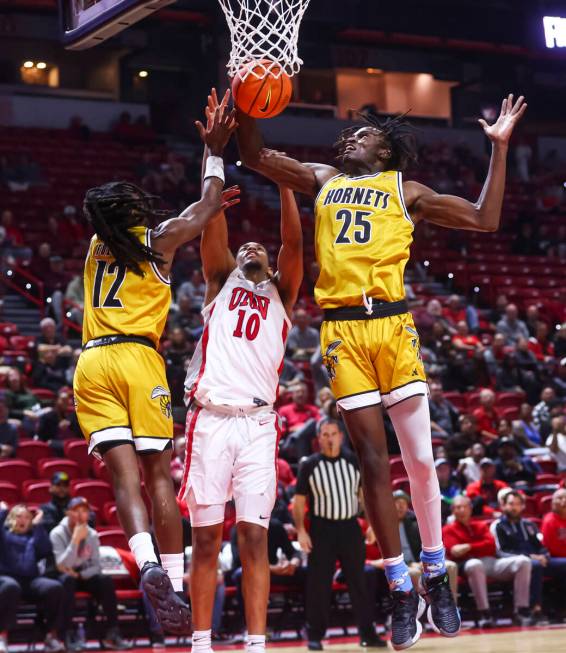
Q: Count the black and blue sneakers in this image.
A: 2